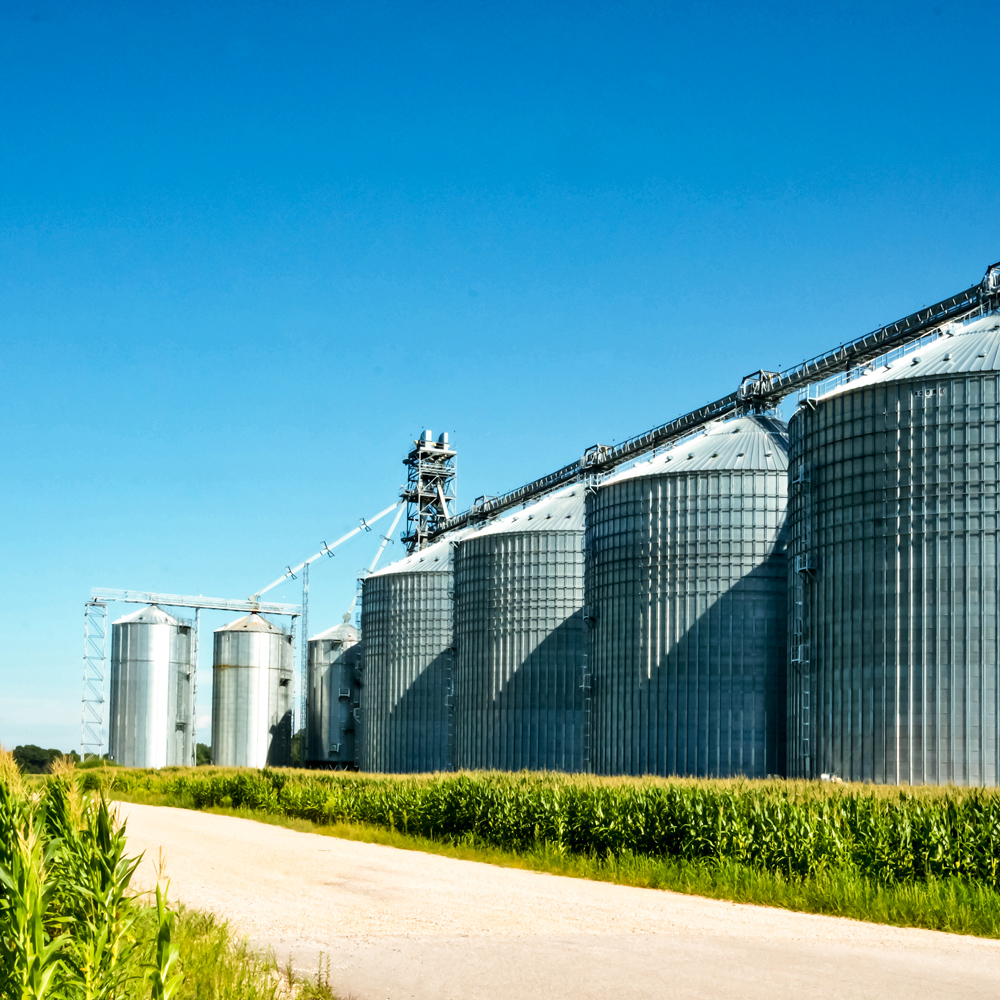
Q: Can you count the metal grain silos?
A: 7